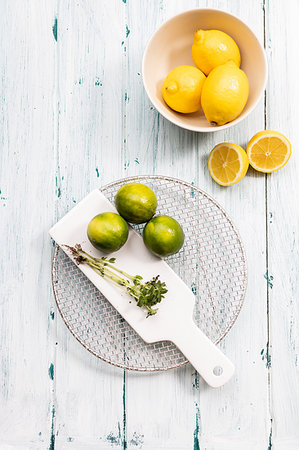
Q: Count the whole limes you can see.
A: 3